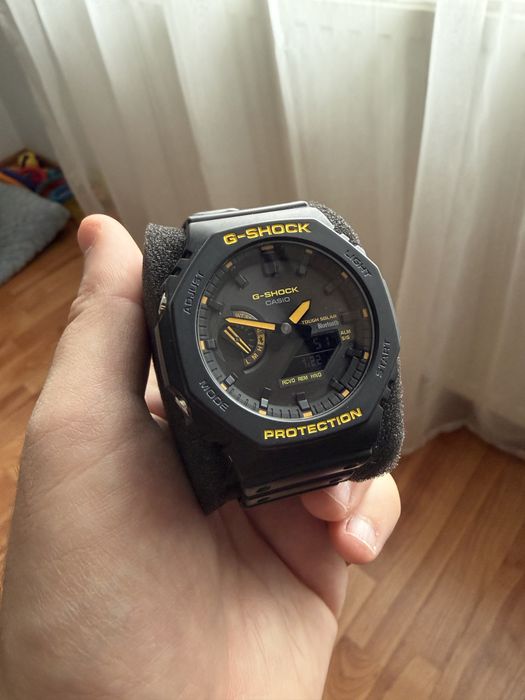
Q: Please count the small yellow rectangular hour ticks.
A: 12